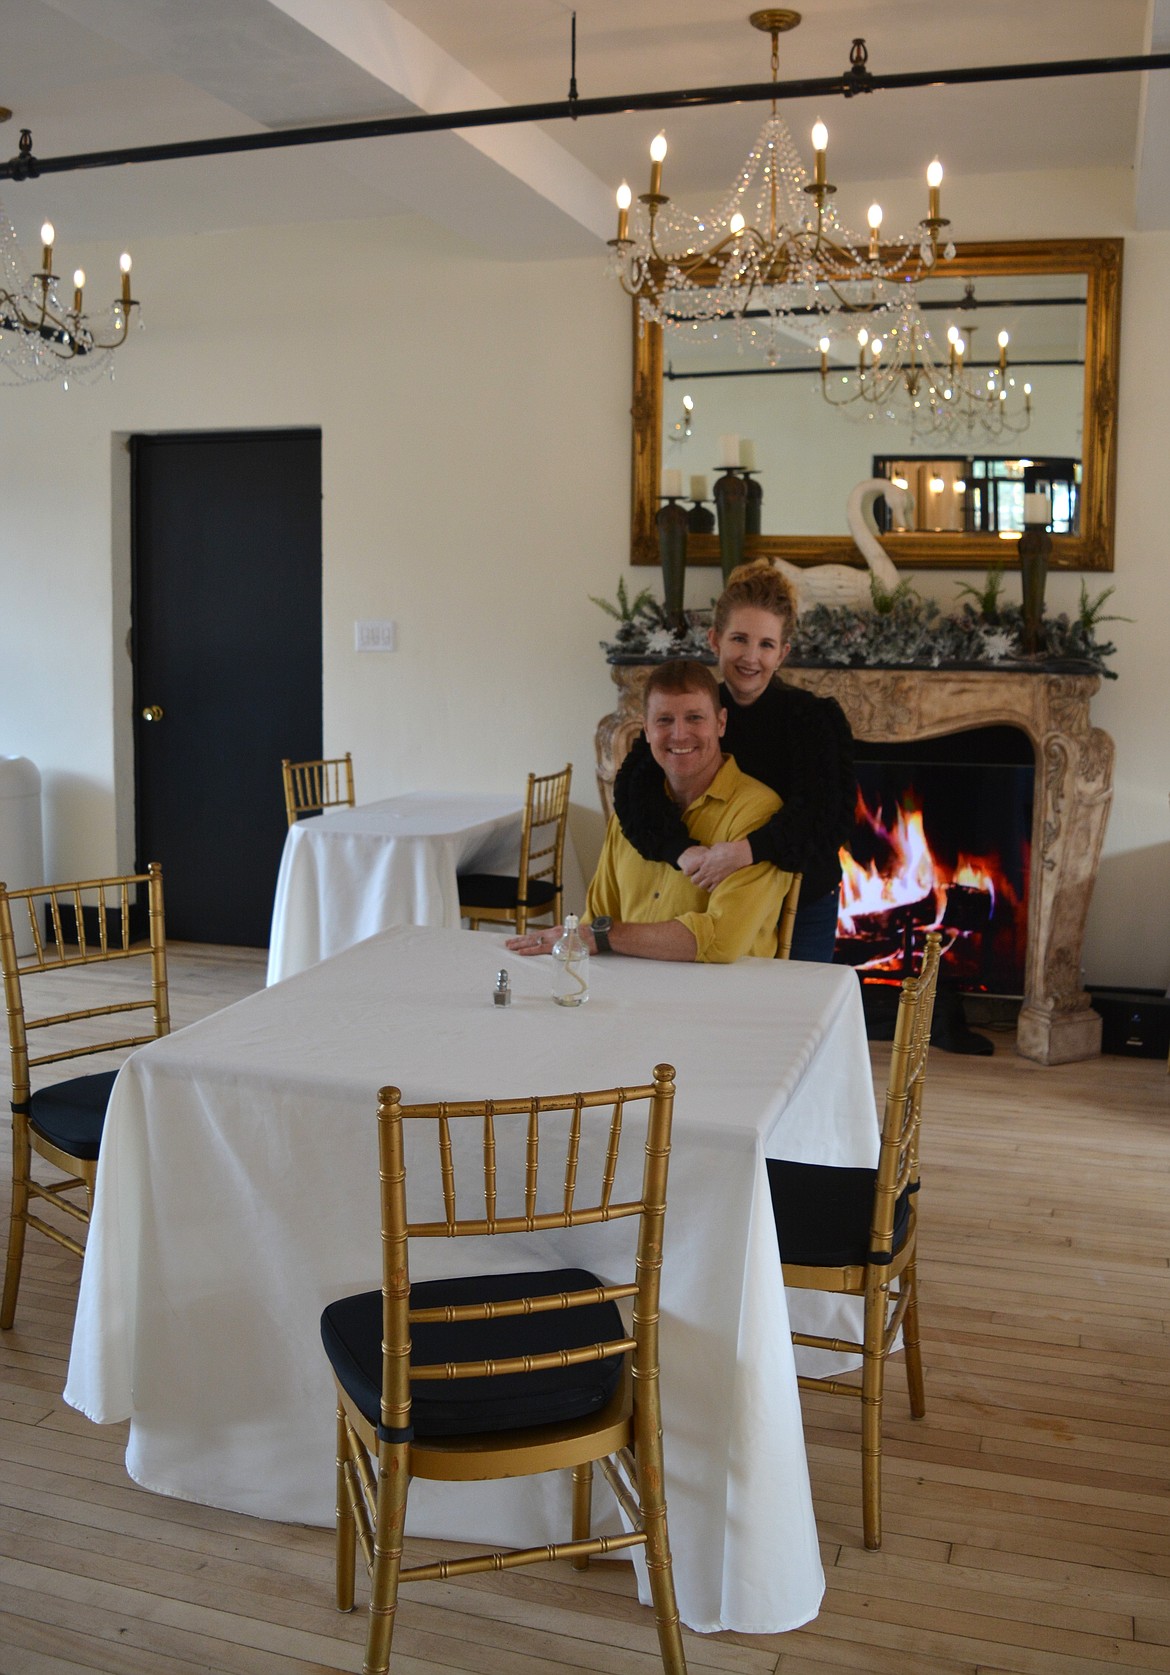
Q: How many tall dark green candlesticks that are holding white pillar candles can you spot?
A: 3